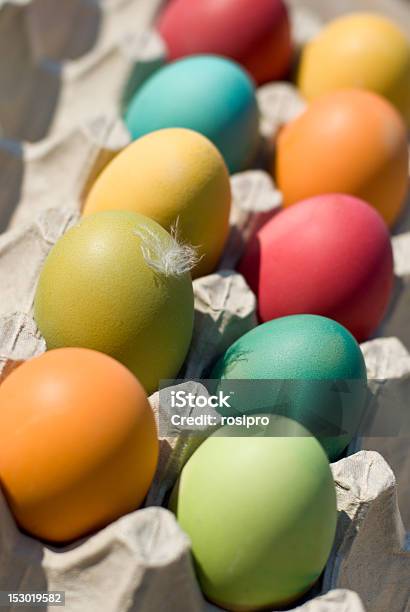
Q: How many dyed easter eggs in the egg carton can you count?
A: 10